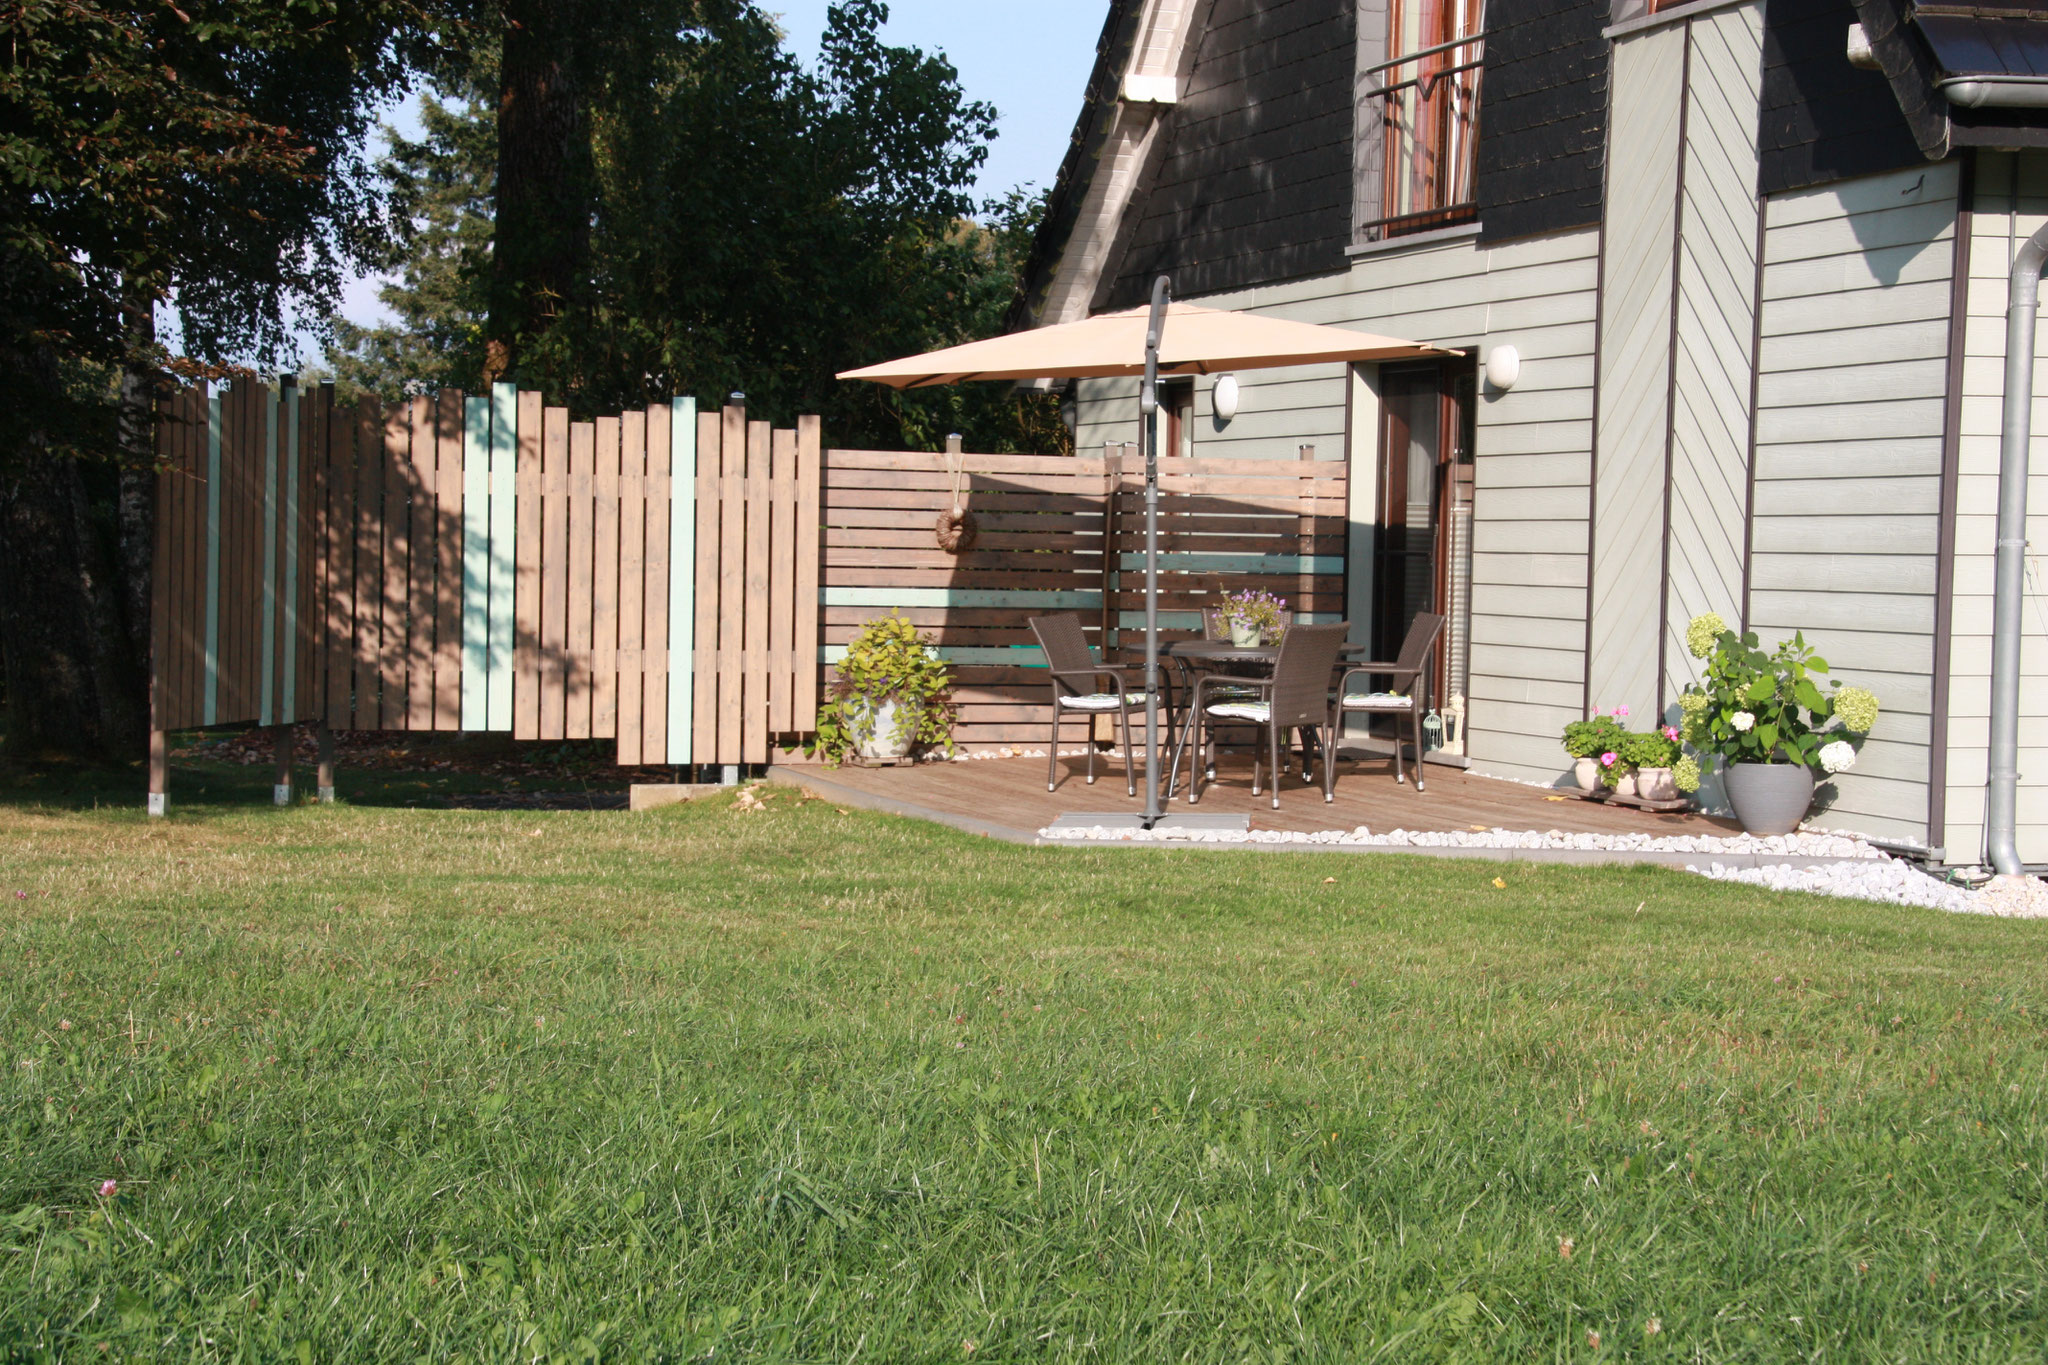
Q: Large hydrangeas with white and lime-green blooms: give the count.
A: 1